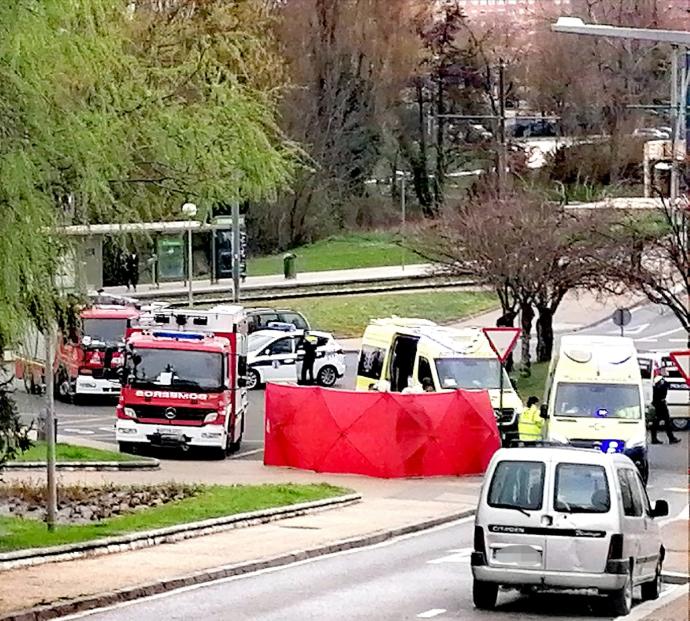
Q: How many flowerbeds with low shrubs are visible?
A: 1